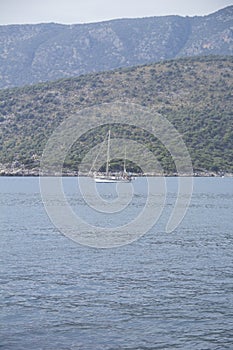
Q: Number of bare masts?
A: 2